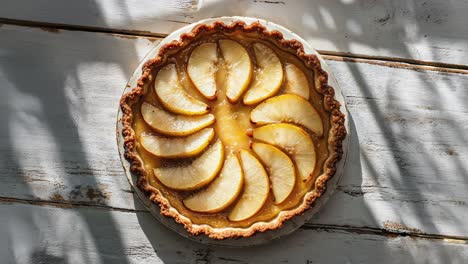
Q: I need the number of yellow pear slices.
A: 13